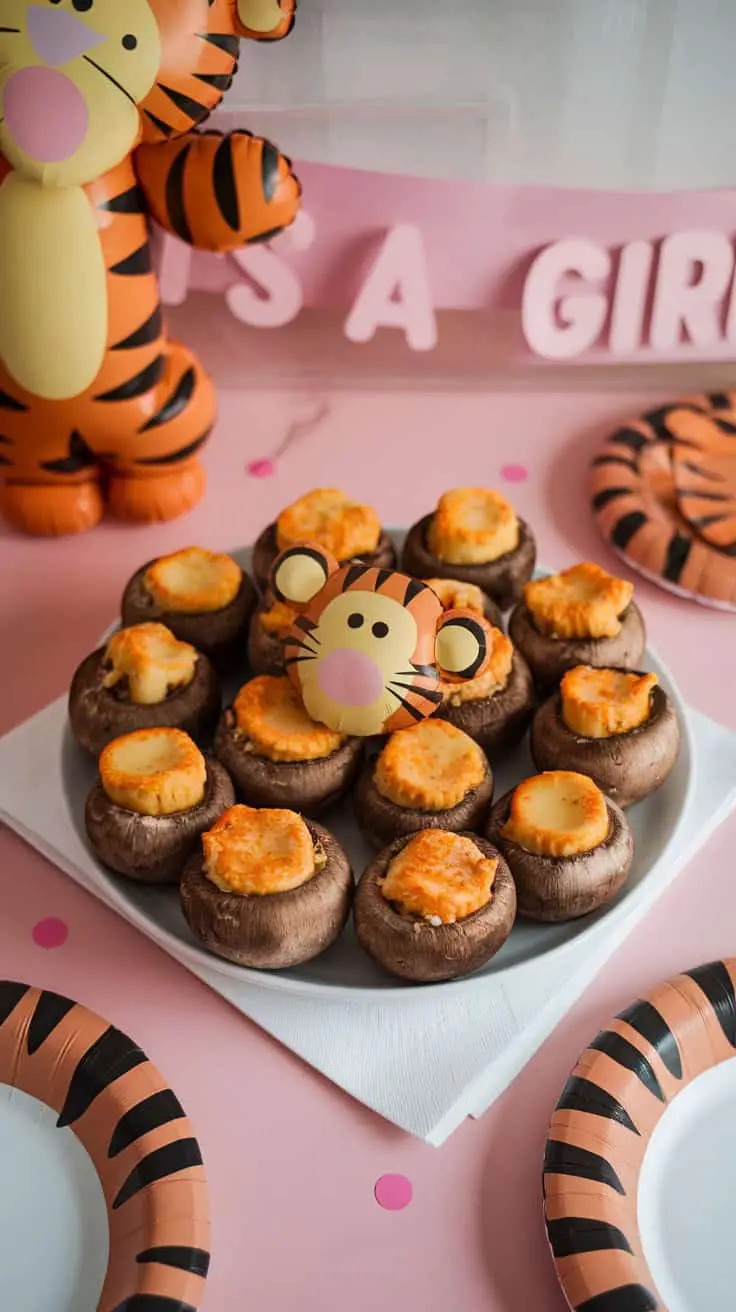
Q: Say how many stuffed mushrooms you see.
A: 15